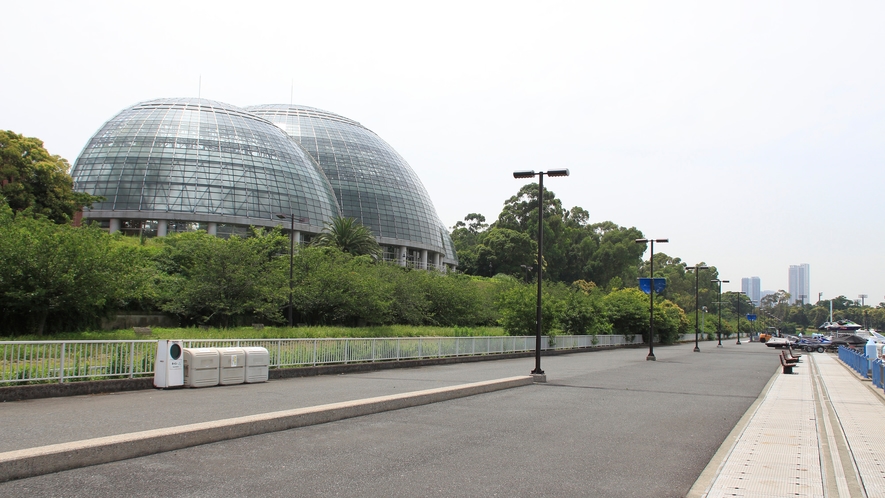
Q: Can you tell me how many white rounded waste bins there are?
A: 3